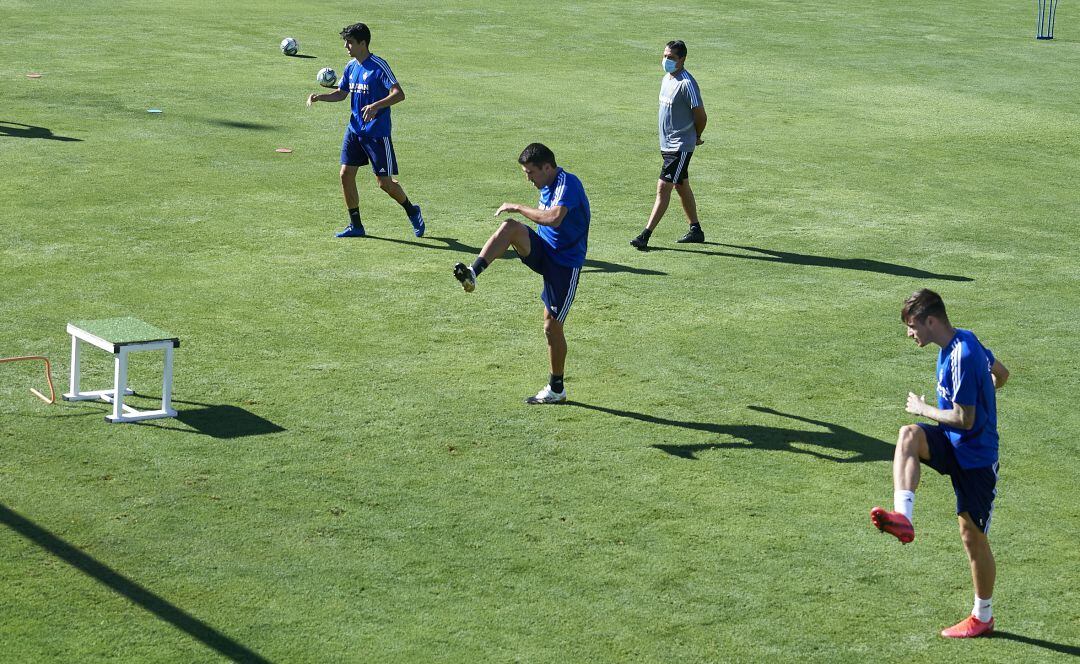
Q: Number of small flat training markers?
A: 3